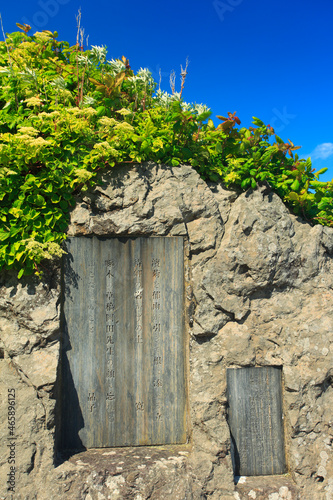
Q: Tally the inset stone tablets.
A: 2